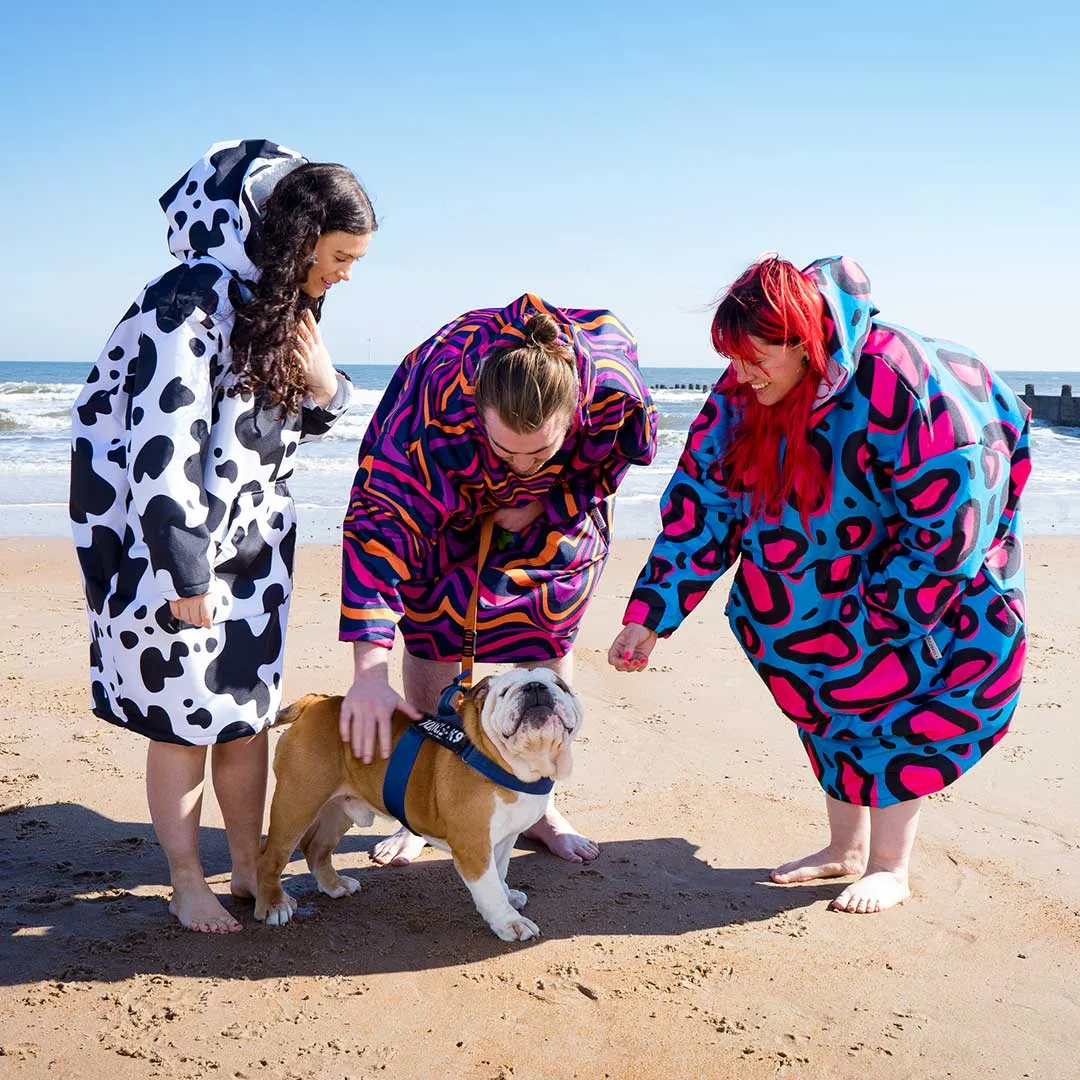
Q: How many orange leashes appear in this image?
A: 1